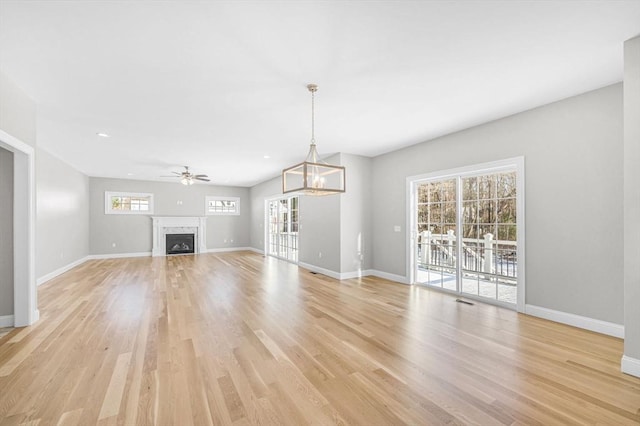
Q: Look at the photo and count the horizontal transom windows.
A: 2